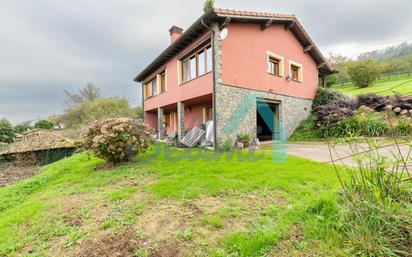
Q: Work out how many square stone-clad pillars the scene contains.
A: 2